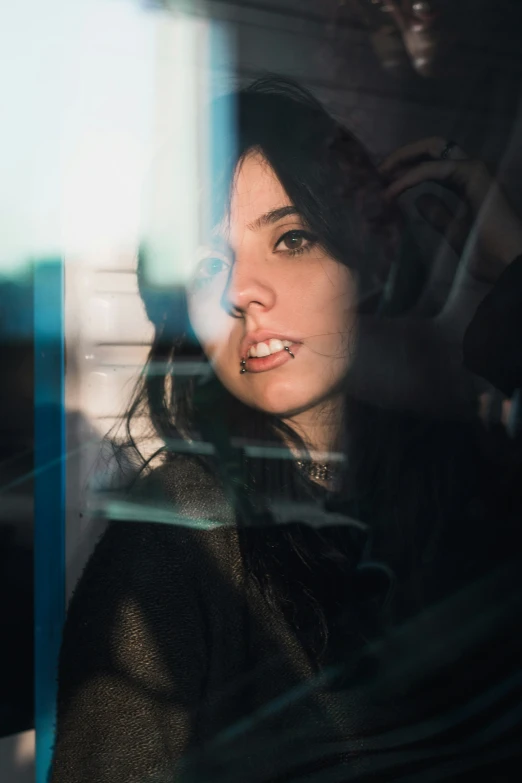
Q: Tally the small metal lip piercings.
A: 2